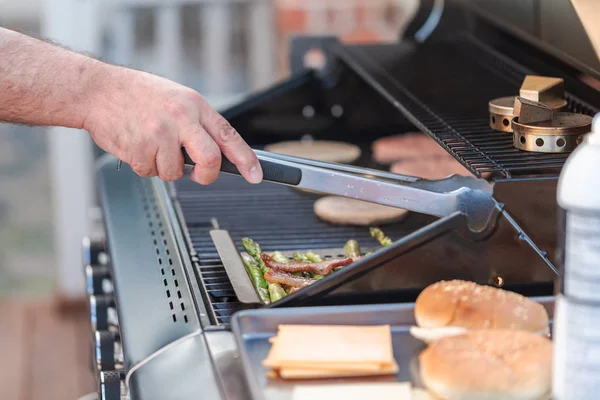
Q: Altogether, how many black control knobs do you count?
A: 5